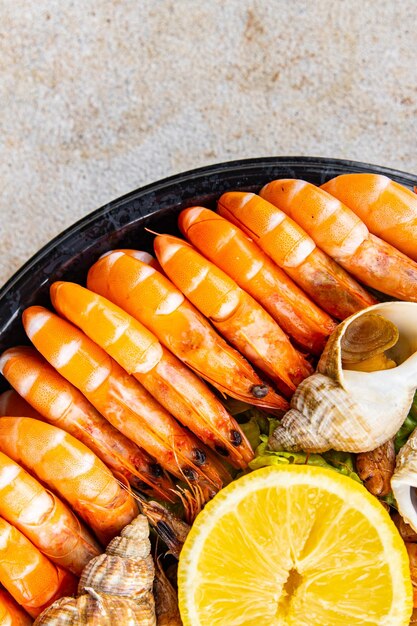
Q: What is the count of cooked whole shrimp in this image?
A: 13